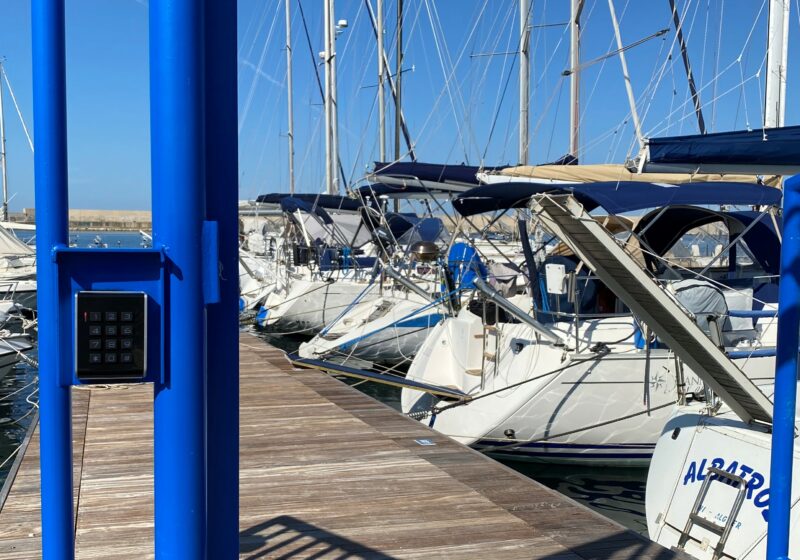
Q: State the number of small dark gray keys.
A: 12